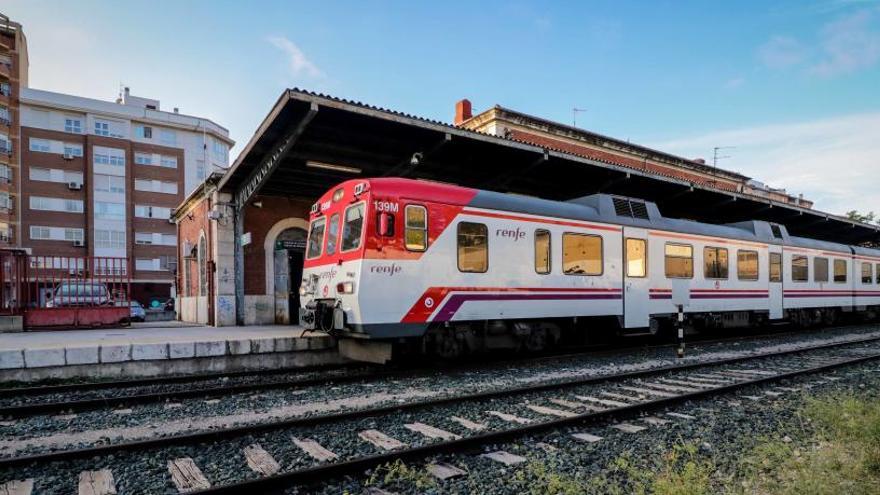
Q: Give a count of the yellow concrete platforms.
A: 0